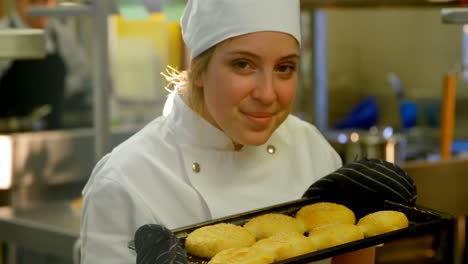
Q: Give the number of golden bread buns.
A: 7